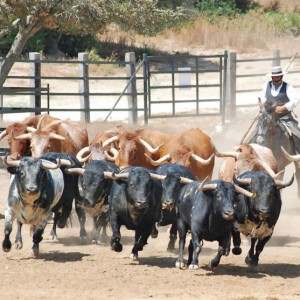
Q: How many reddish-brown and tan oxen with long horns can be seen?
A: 6